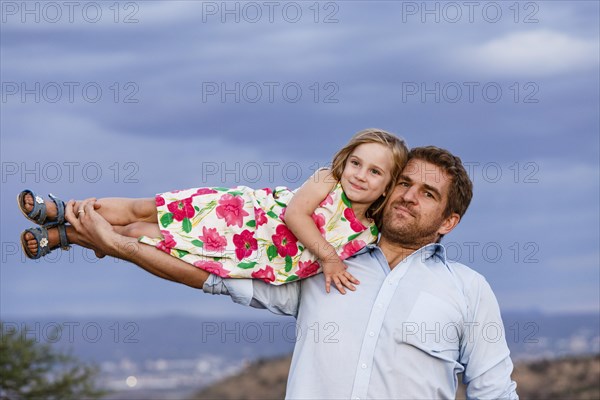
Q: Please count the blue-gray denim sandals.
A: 2